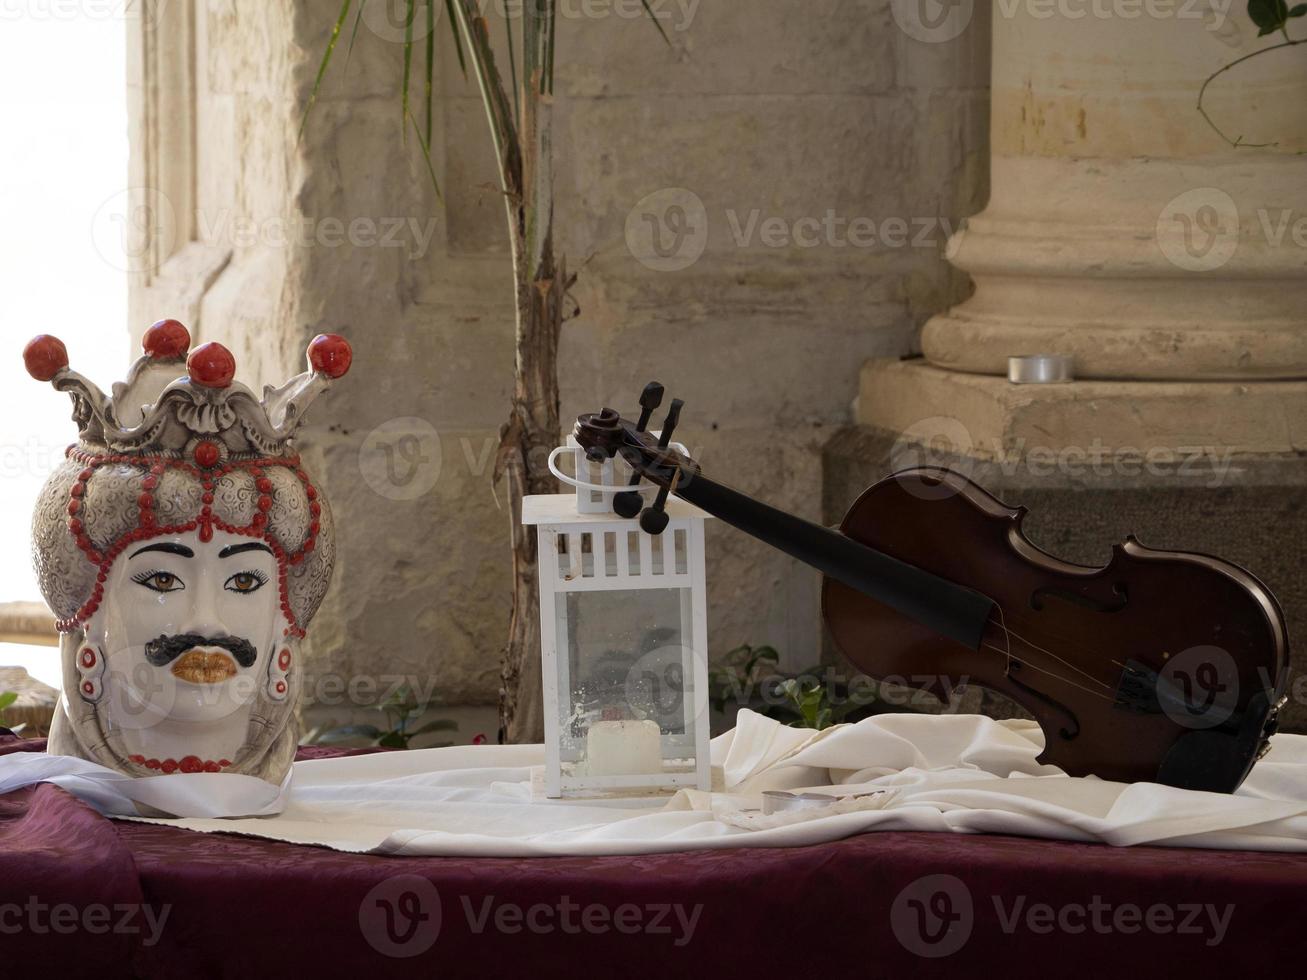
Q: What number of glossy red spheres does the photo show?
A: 4